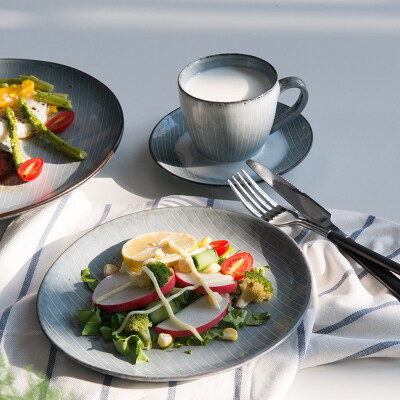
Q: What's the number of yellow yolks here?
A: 1